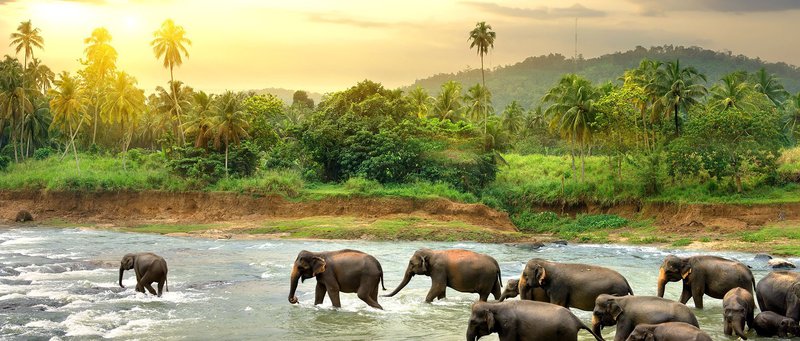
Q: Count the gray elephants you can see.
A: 12